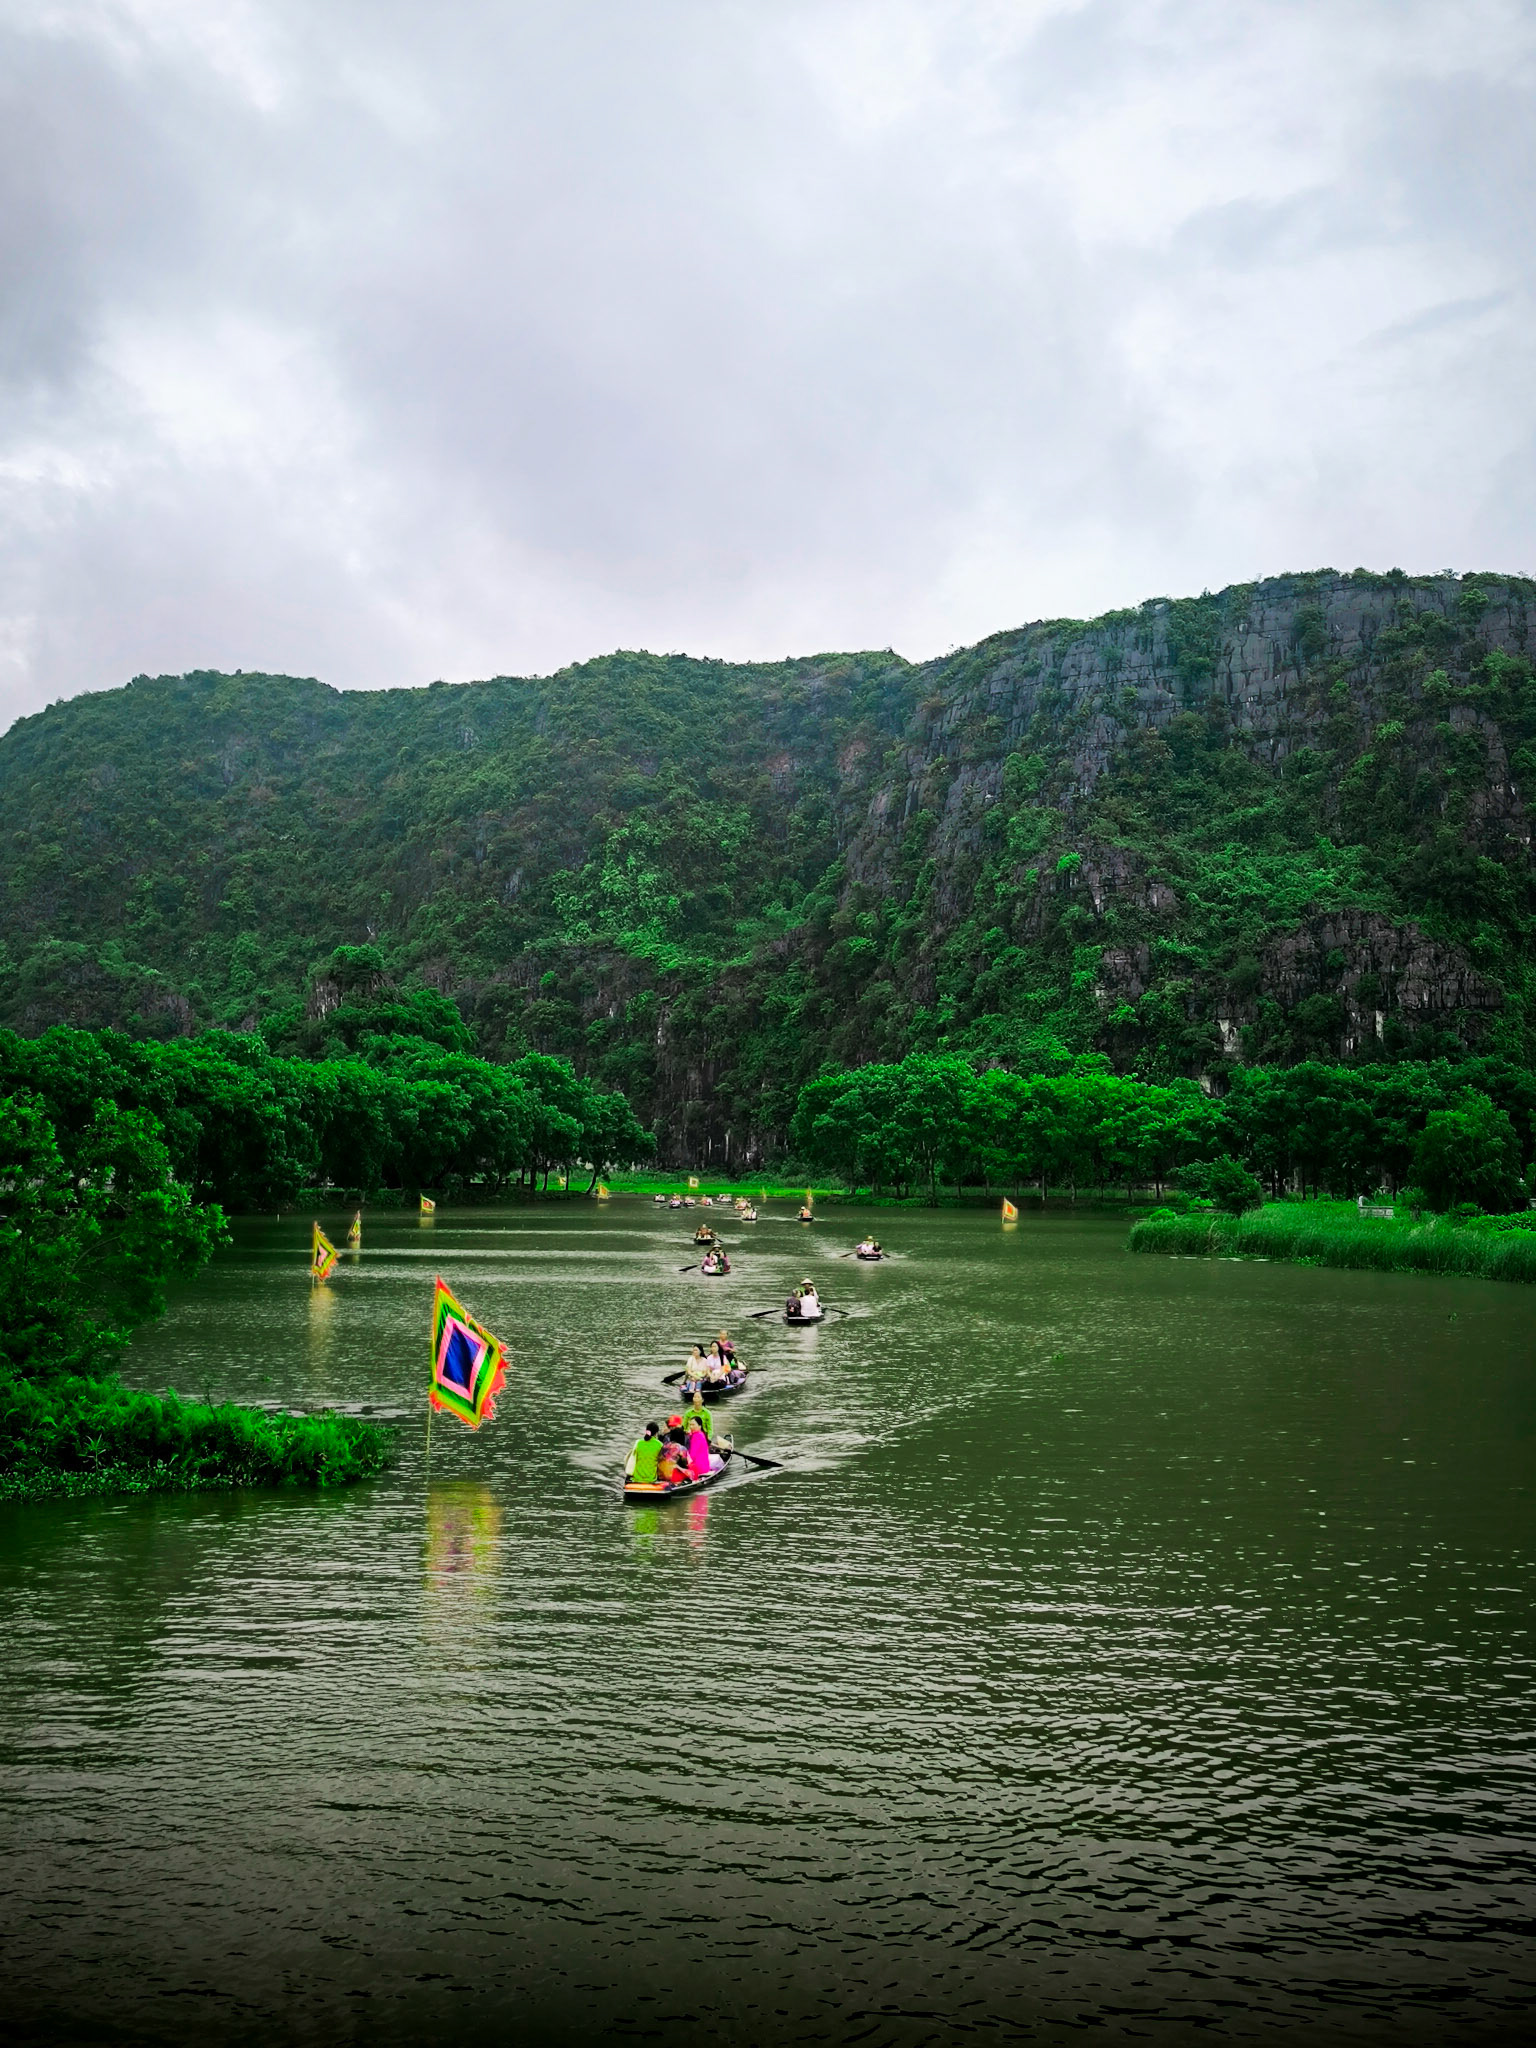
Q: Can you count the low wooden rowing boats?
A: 14